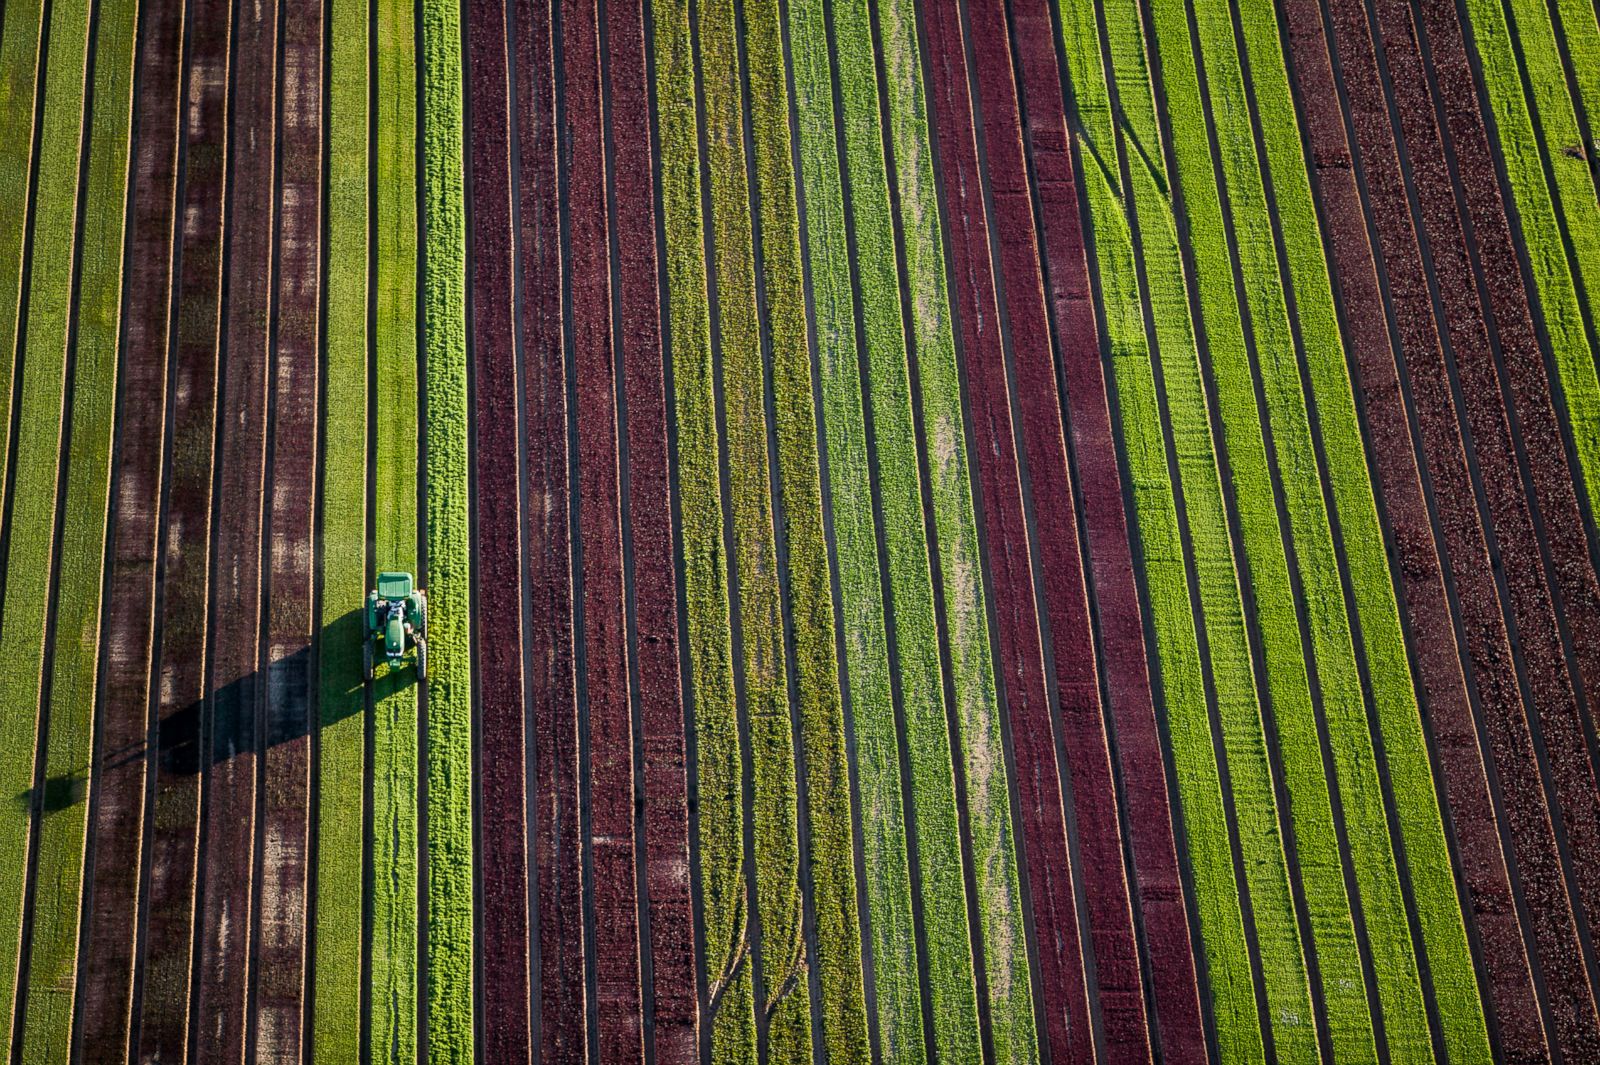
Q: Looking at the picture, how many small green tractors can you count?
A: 1